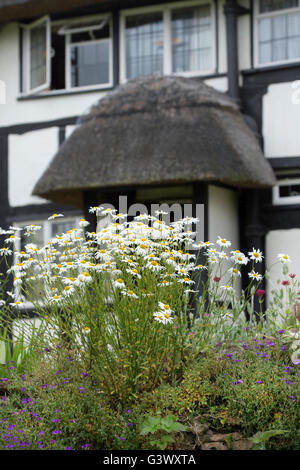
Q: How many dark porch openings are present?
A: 1